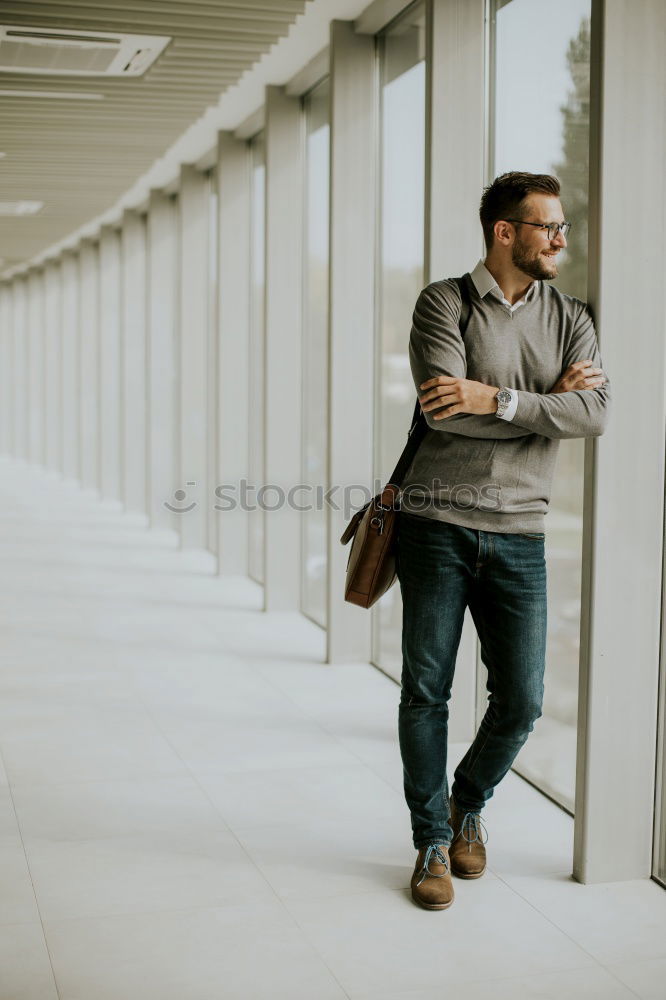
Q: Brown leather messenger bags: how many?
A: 1